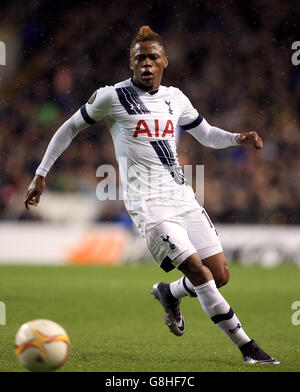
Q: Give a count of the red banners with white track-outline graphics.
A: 0